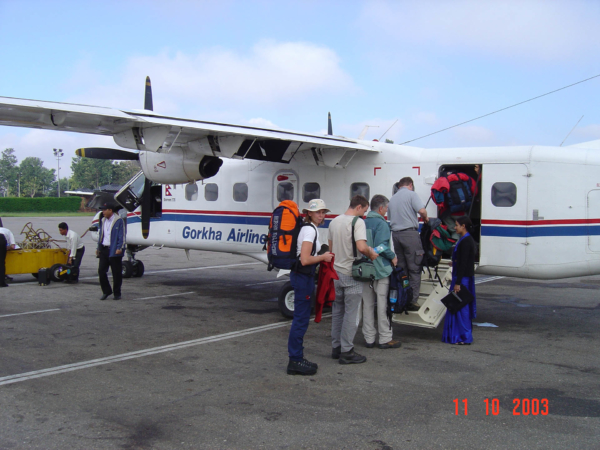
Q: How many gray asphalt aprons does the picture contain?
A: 1